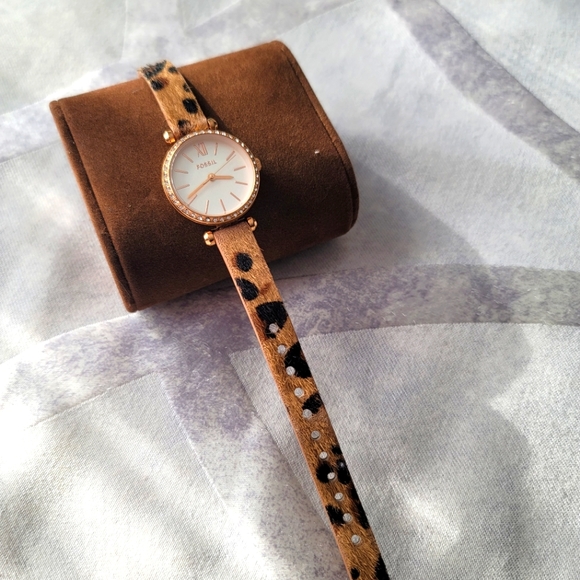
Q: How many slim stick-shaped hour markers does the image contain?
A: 11